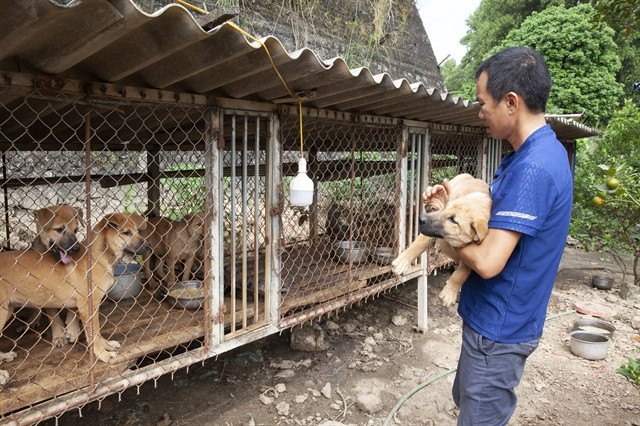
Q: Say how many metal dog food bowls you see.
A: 7